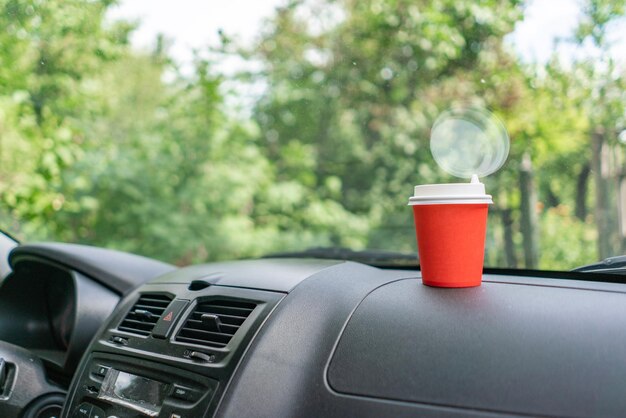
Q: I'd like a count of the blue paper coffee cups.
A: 0